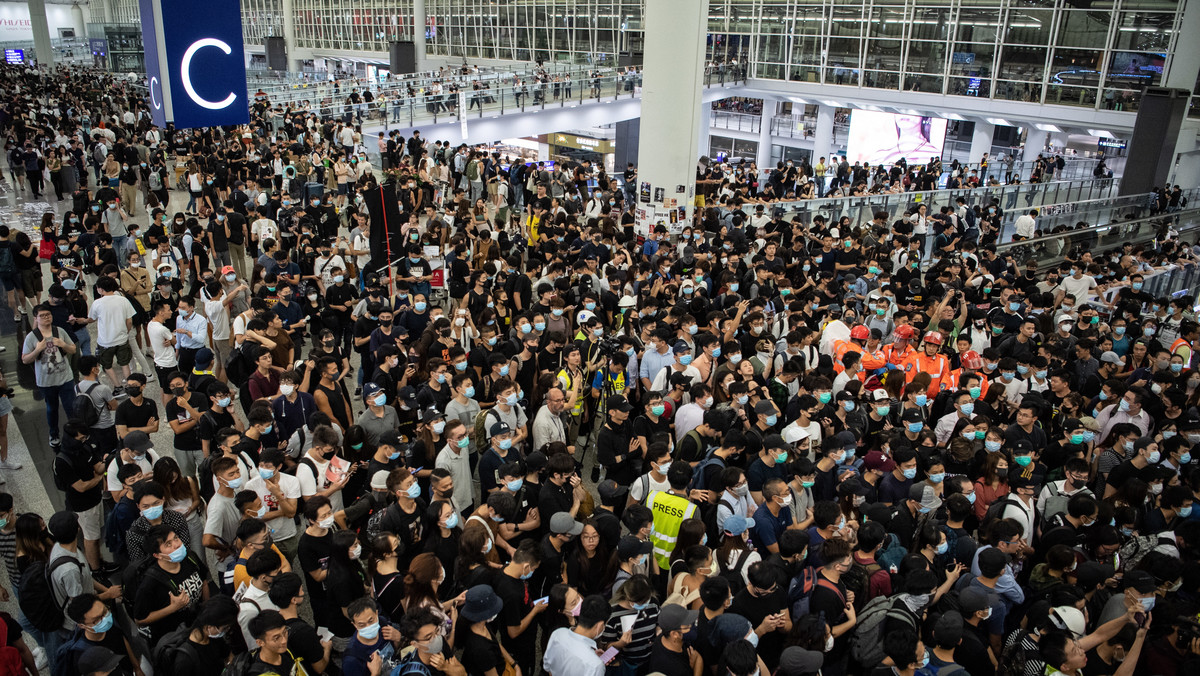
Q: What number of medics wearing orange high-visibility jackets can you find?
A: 4